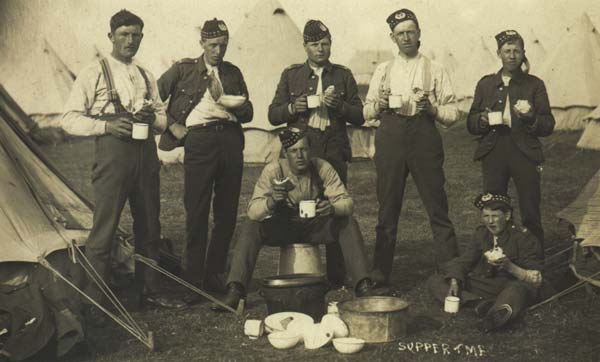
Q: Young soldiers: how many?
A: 7